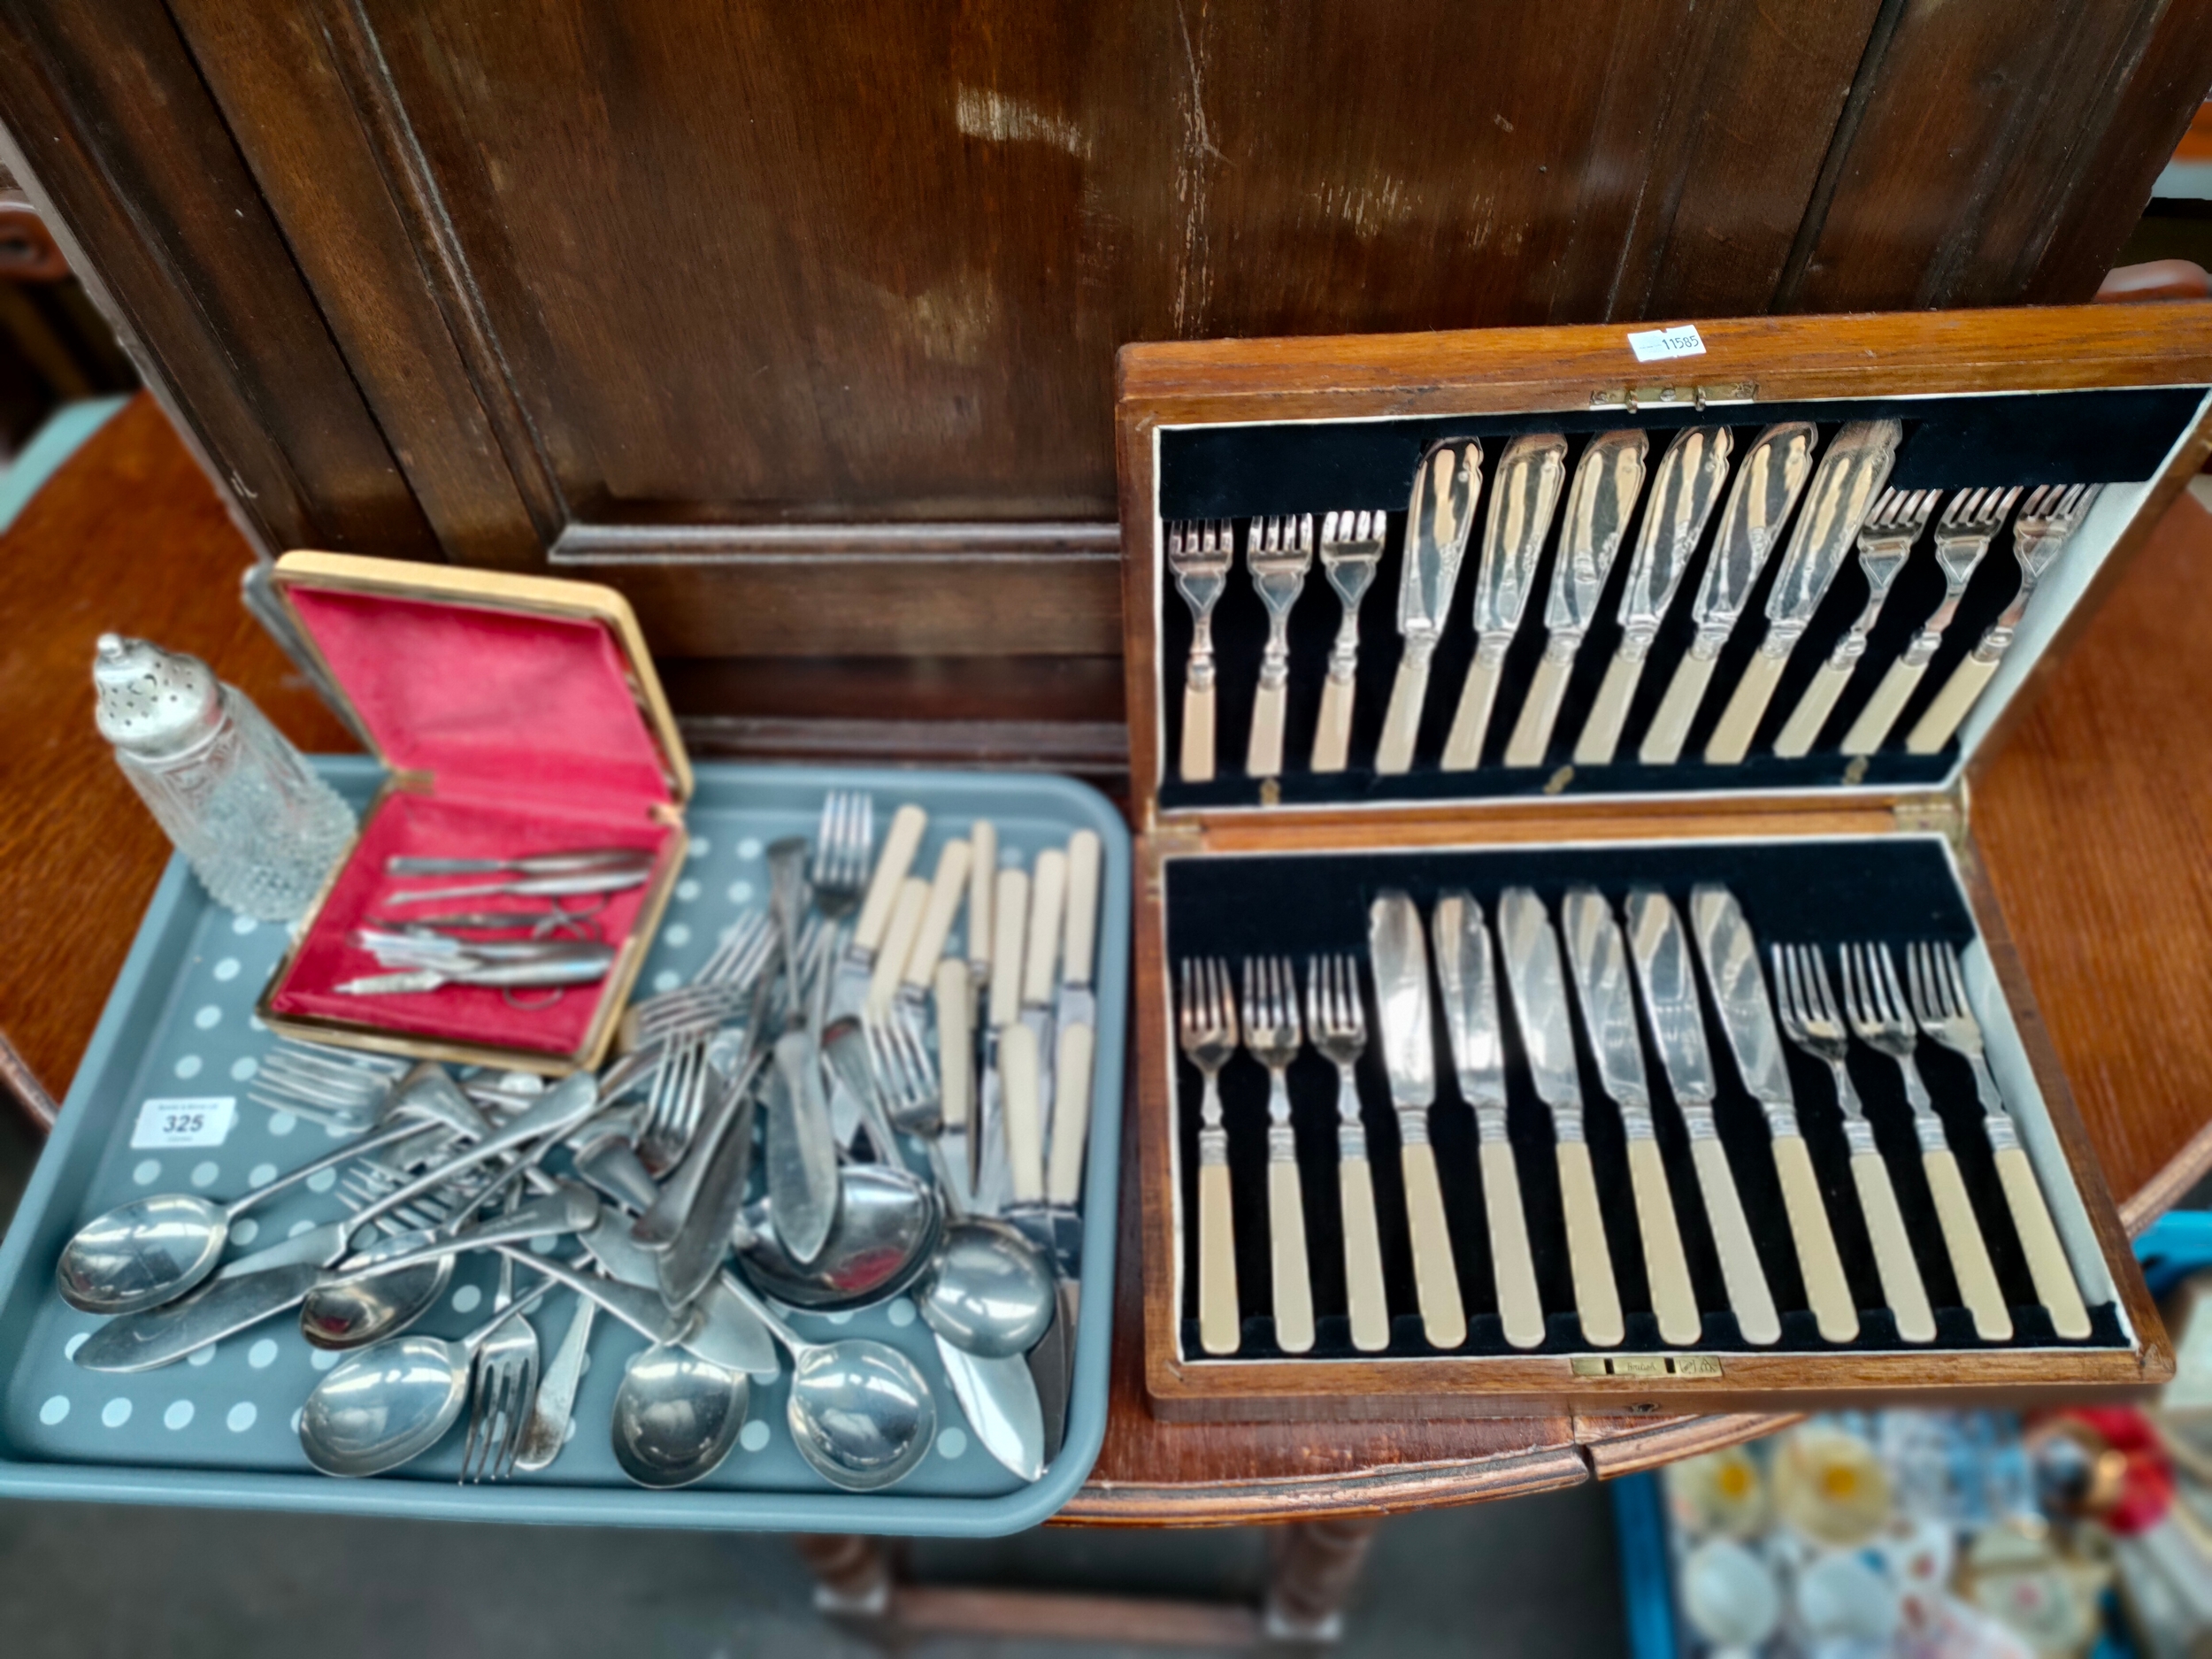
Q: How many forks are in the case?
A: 12